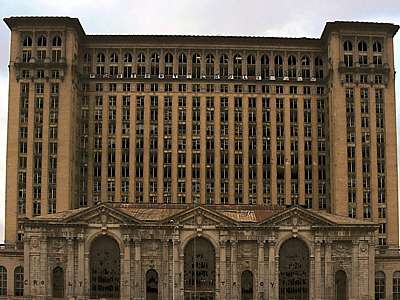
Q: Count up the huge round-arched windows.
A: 3